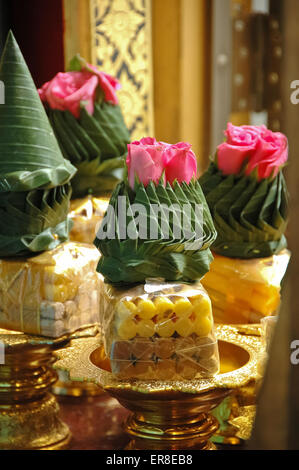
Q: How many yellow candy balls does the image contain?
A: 10